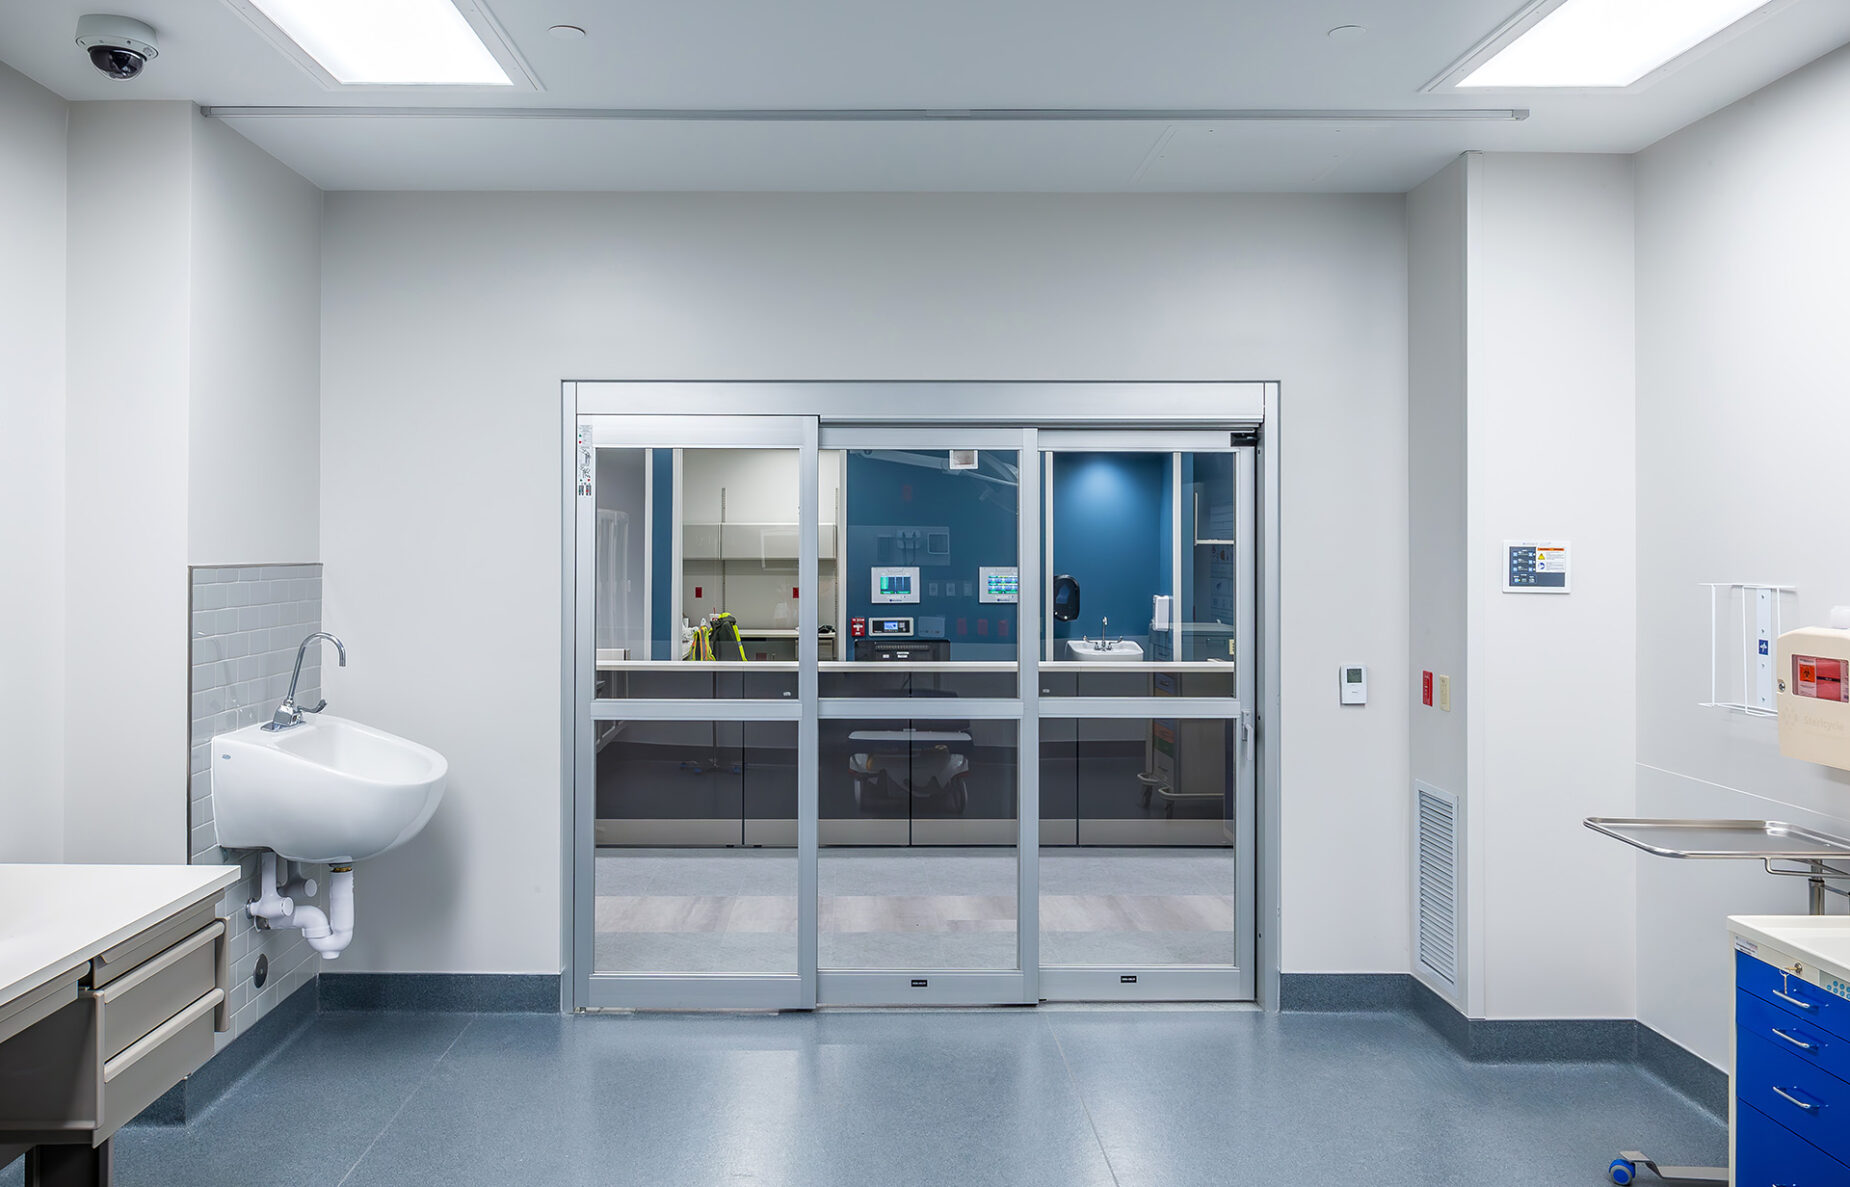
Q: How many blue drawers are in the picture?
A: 4